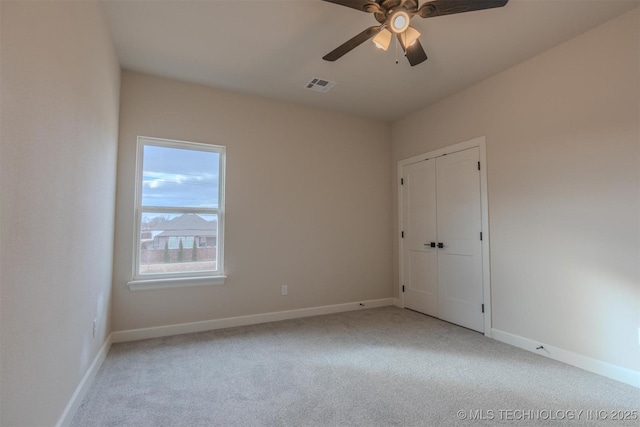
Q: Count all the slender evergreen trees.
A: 3